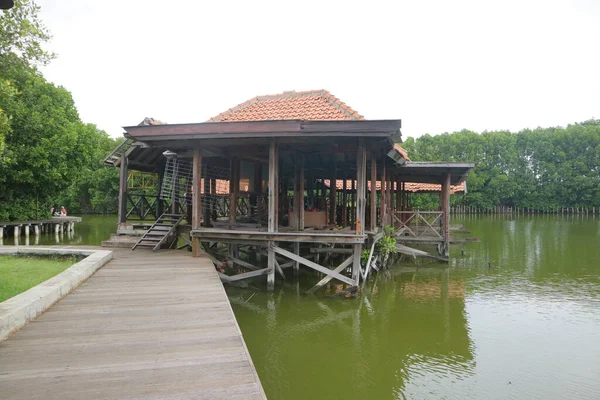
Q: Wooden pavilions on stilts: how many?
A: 1